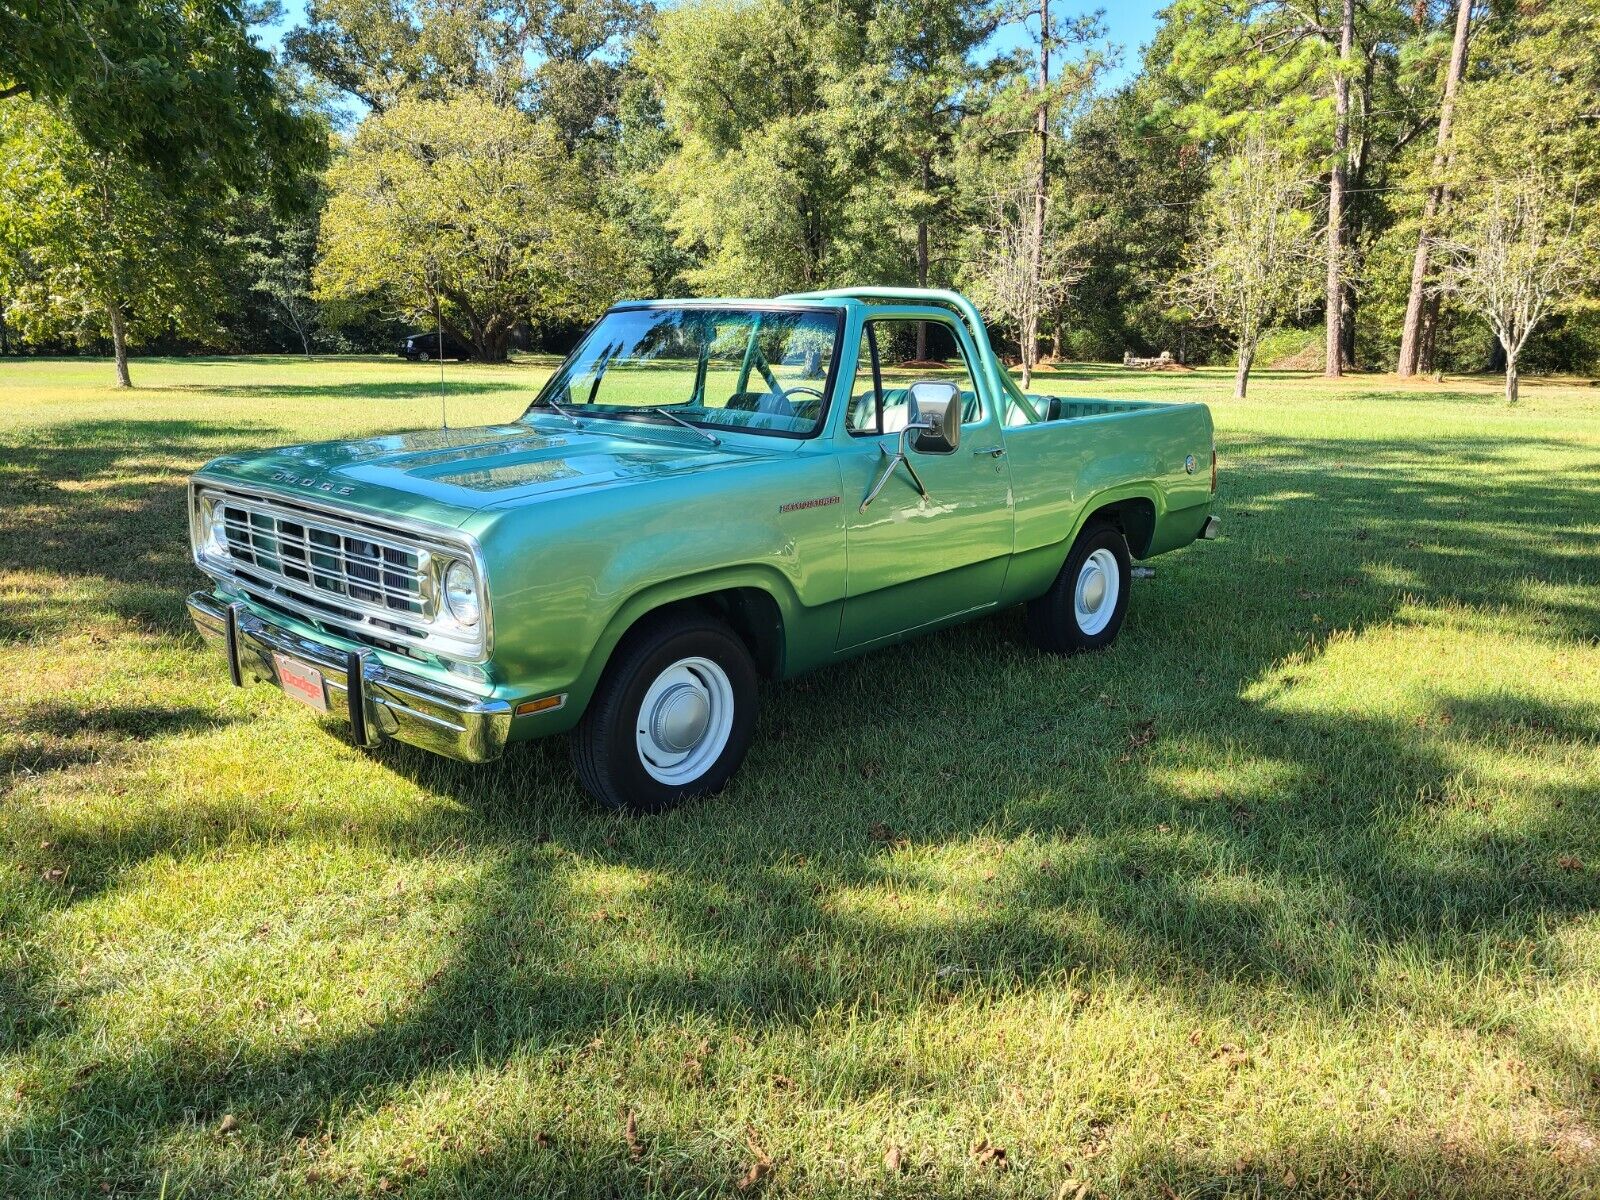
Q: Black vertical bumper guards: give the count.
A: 2